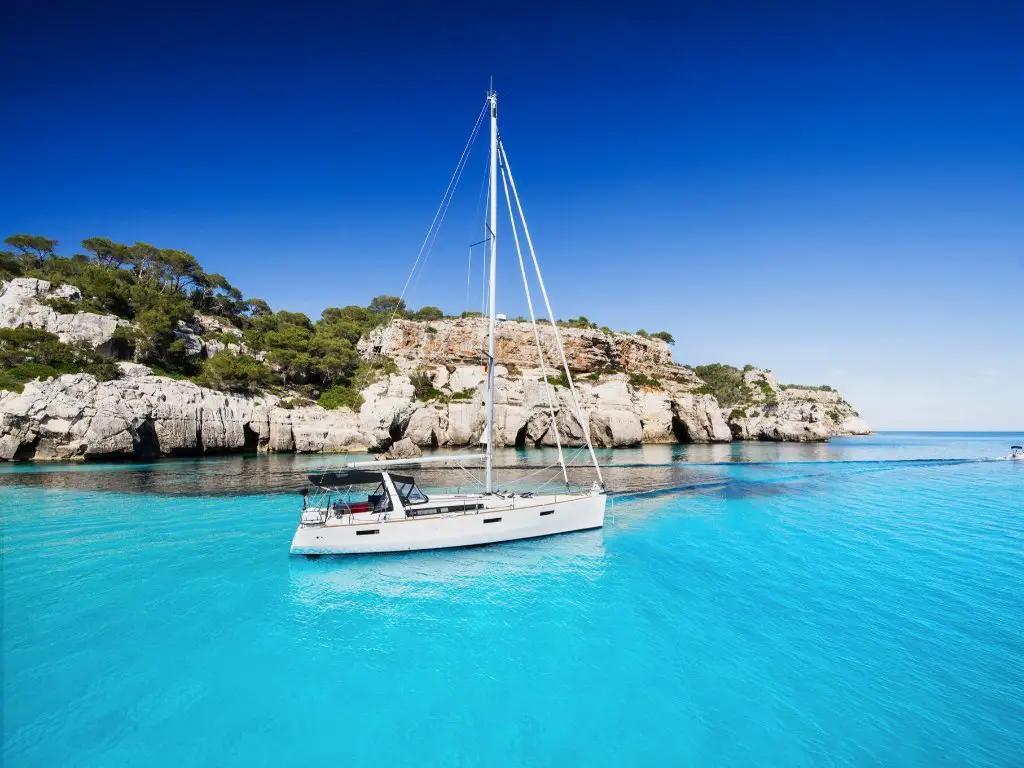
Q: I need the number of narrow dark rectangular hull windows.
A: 3